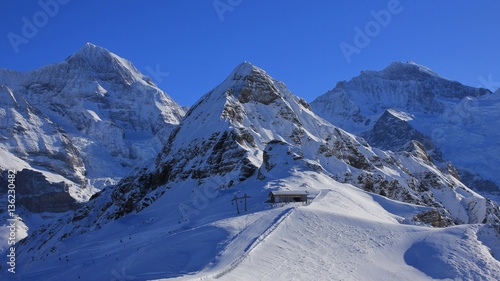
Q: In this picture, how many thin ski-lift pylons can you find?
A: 2